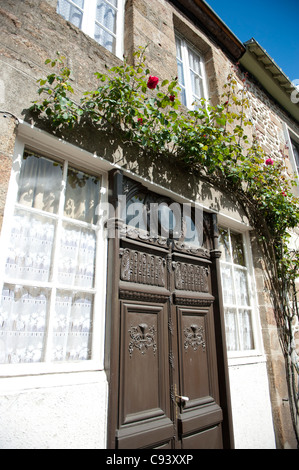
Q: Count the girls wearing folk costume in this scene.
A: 0